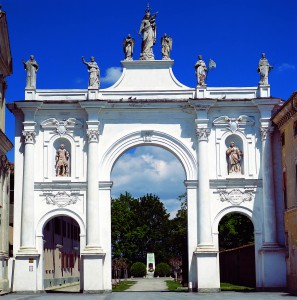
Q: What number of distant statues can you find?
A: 1